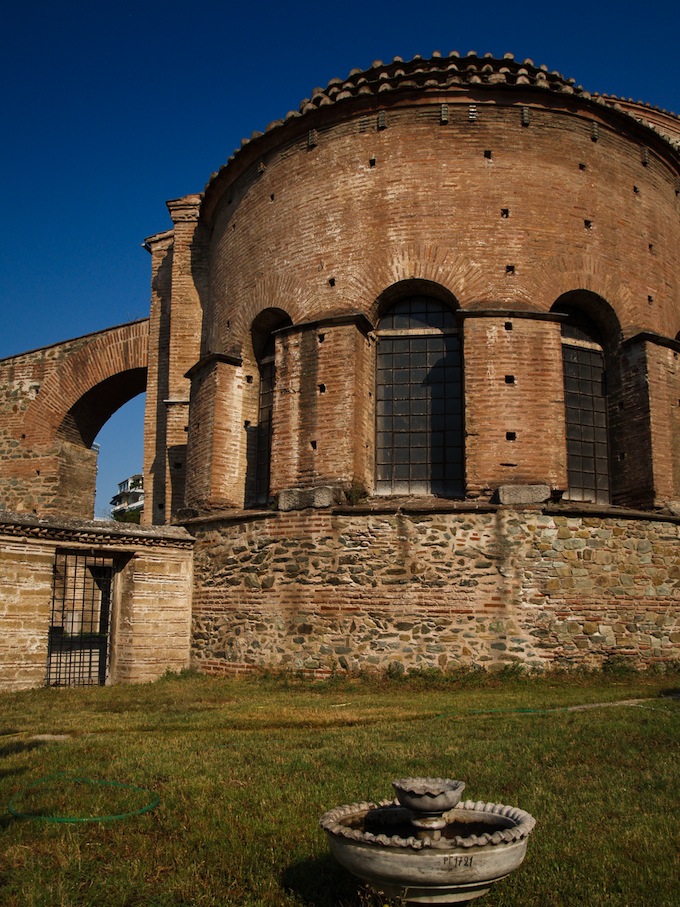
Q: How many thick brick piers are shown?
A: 4